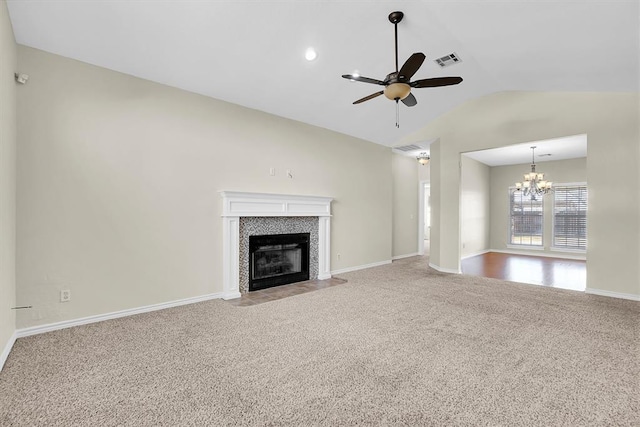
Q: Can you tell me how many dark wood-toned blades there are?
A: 5